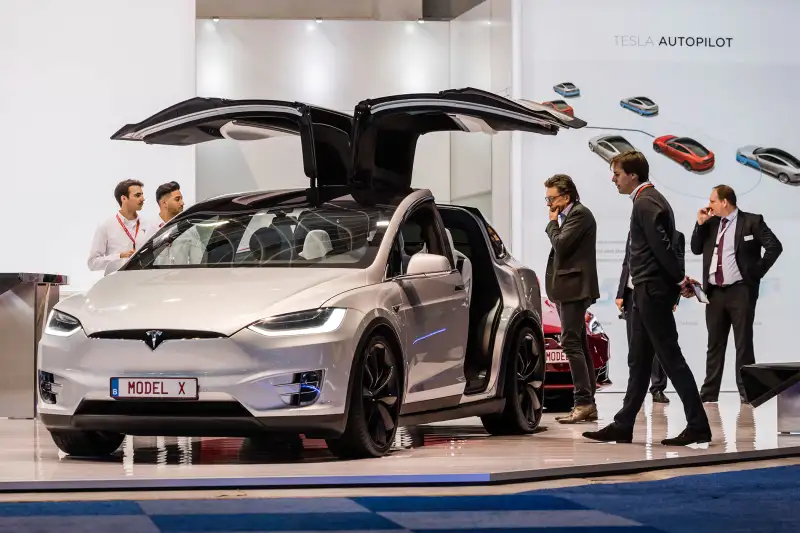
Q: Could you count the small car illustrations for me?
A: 6